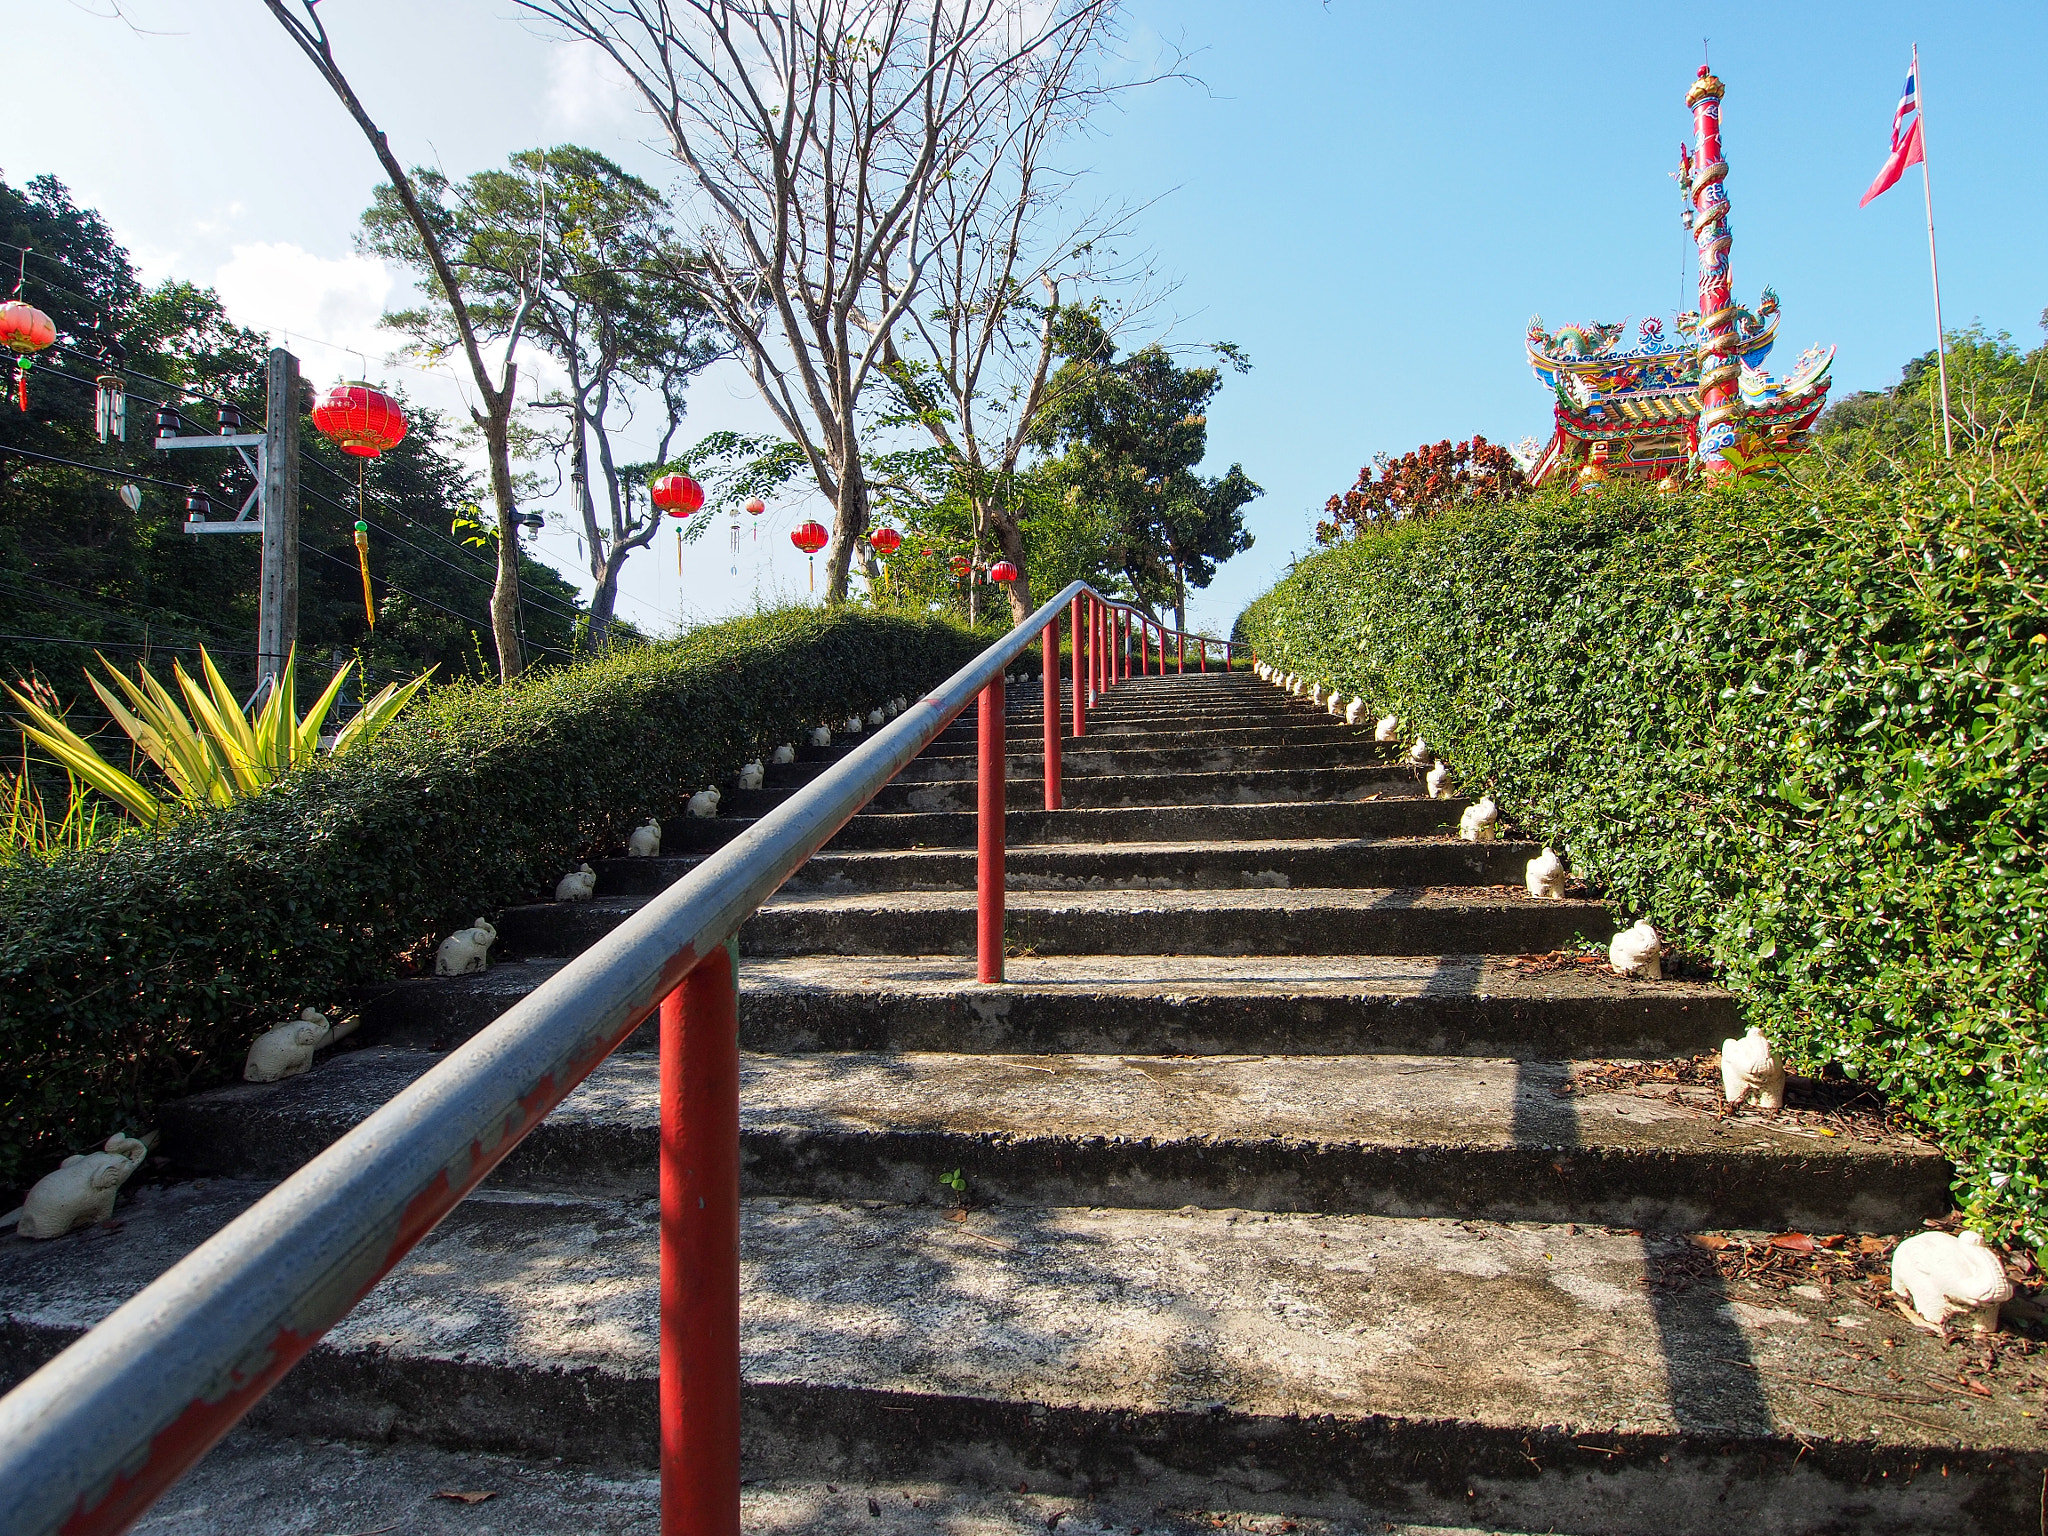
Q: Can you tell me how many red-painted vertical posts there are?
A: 14